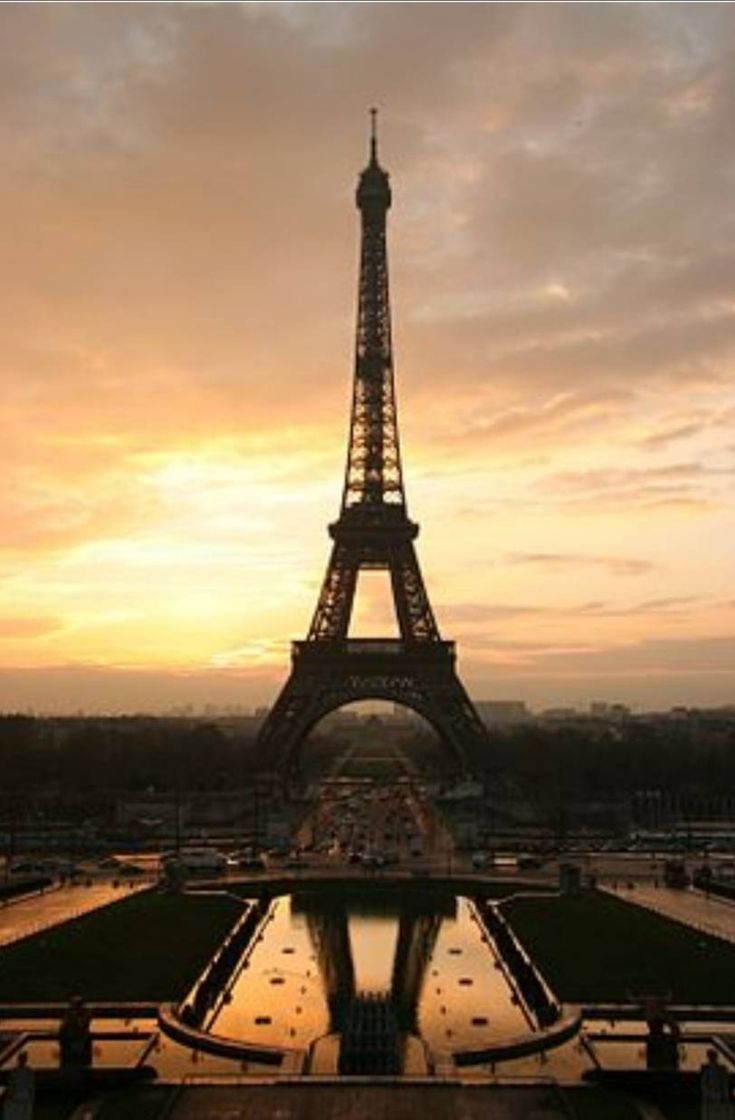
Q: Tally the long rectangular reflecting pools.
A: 1